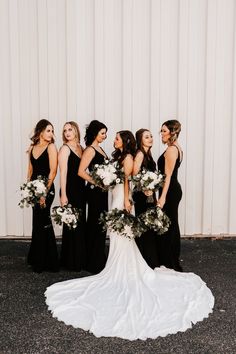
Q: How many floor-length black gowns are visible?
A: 5